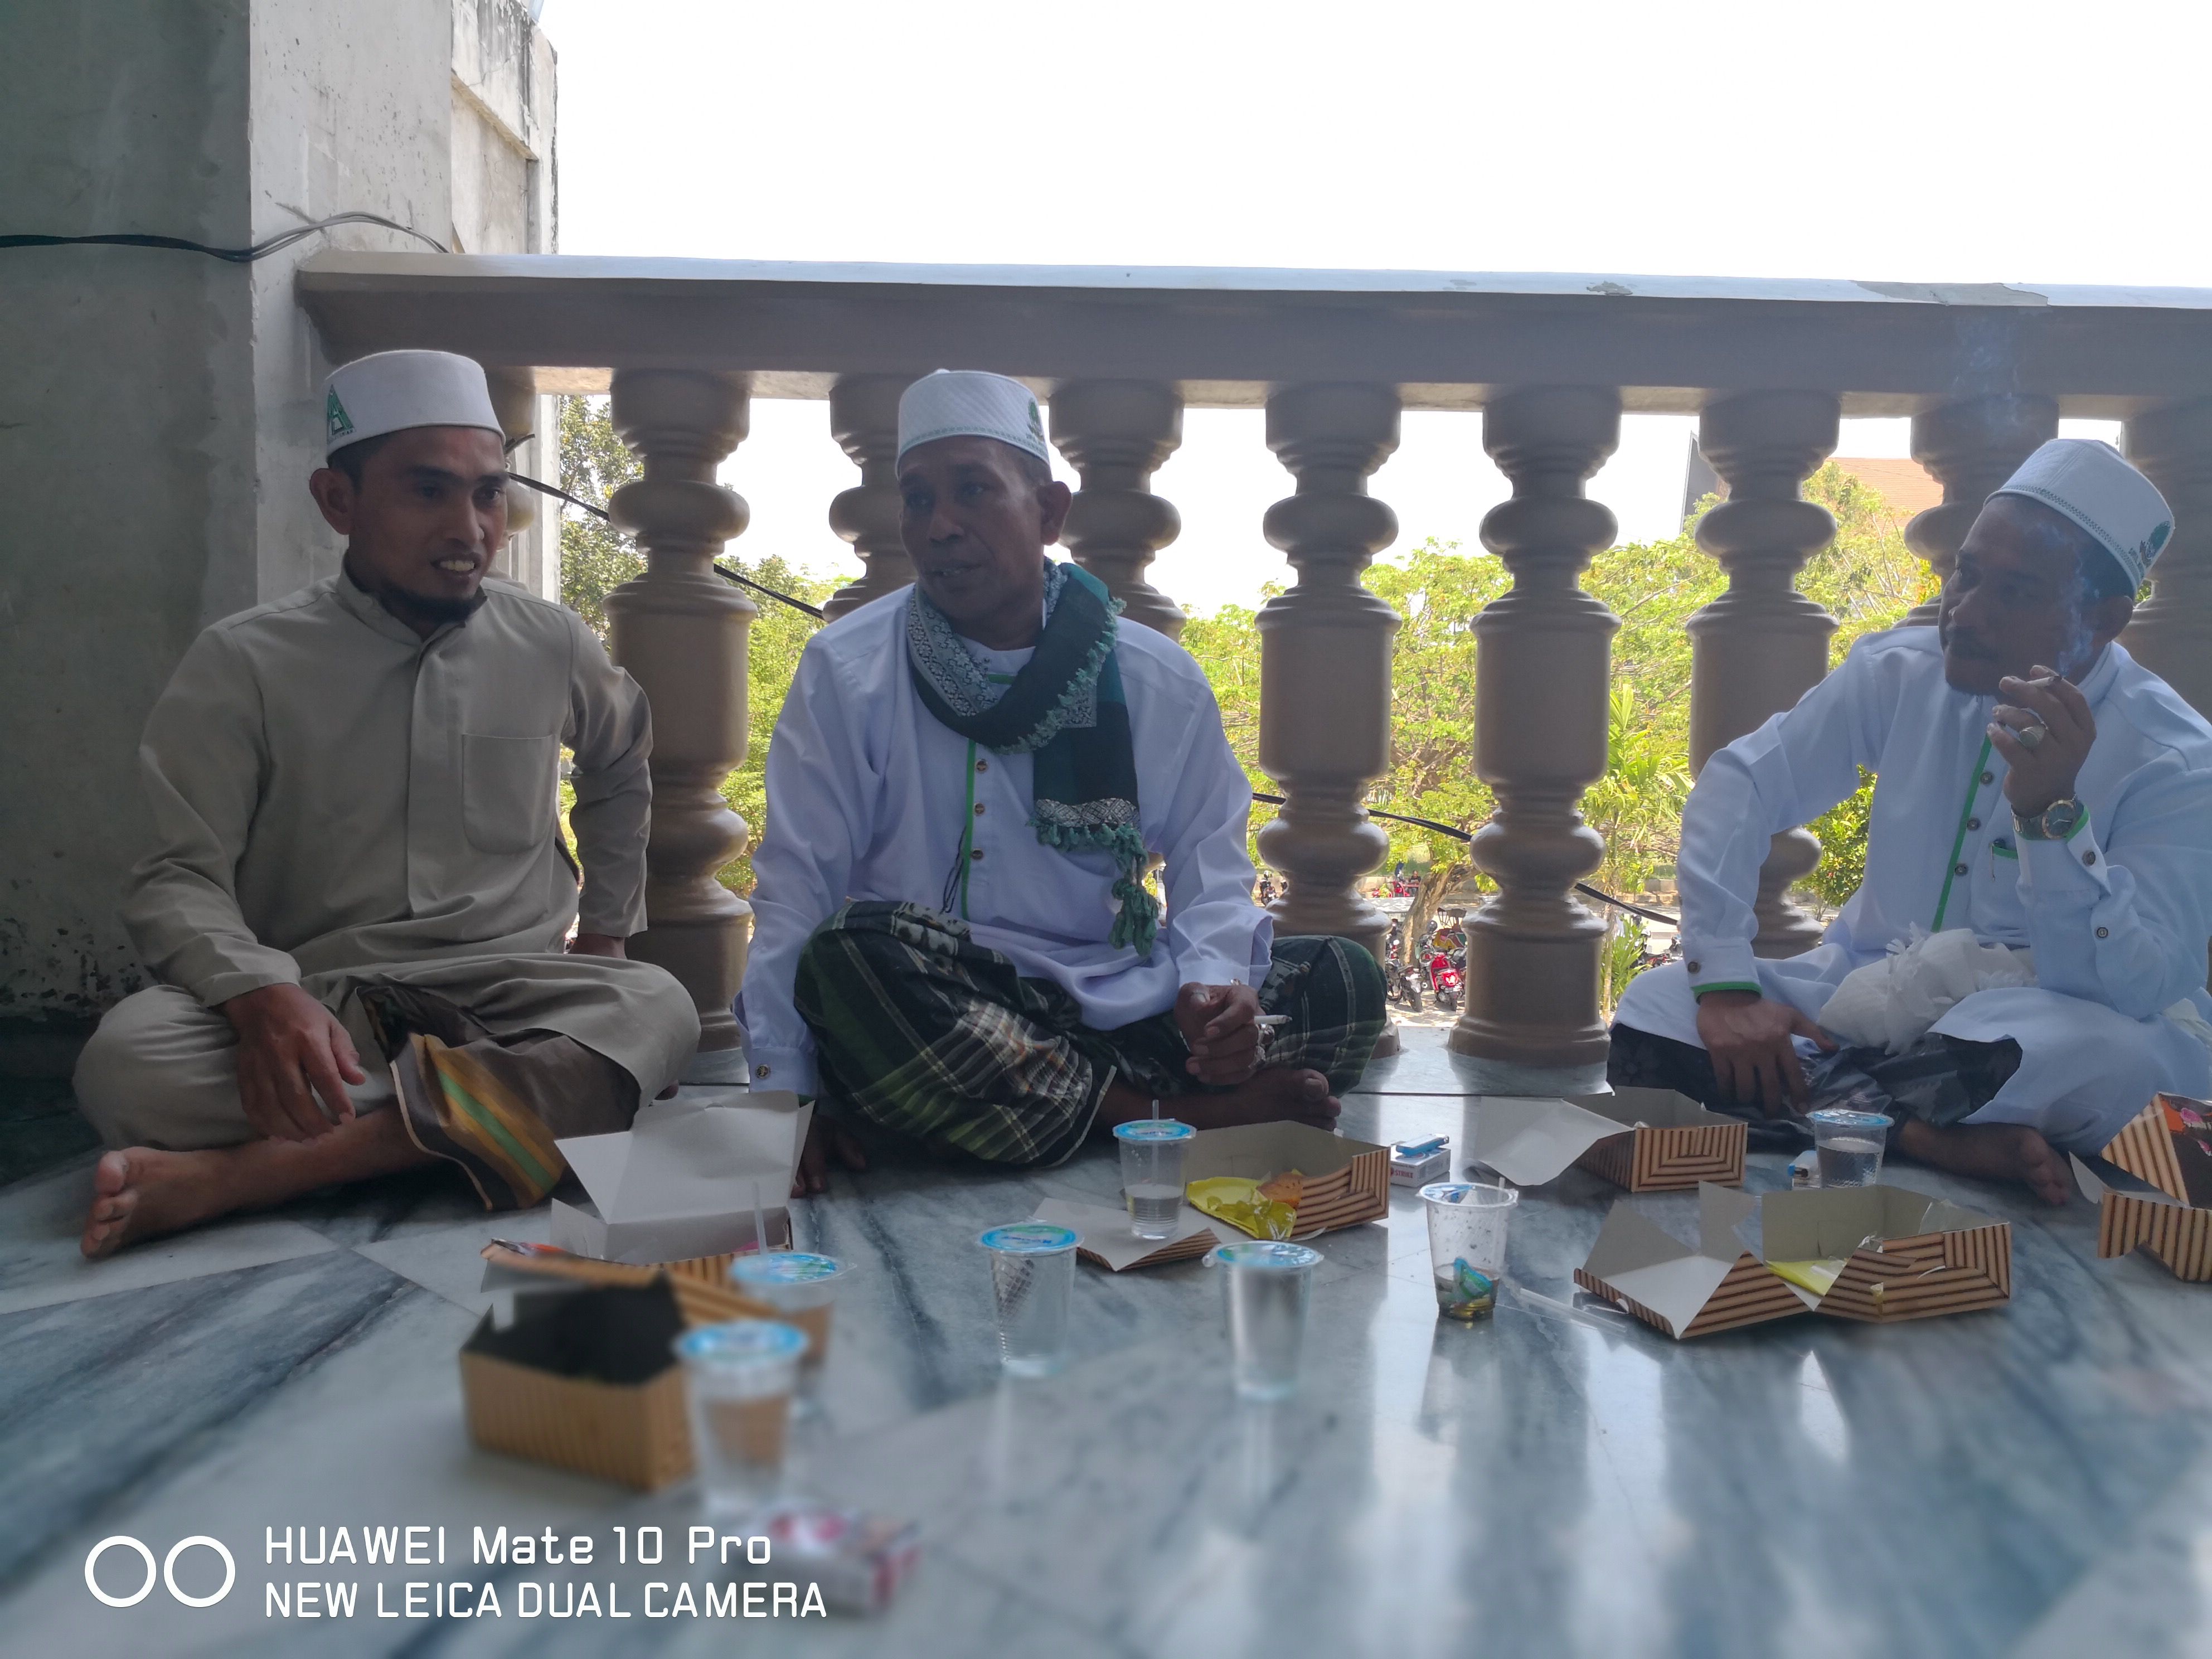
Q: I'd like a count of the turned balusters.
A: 9